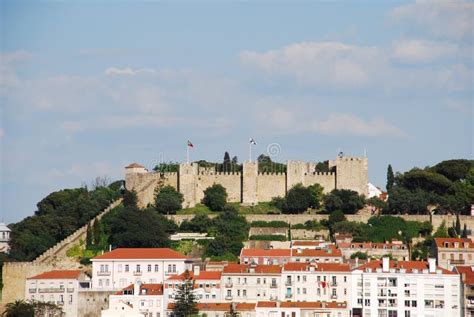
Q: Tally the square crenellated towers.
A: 4